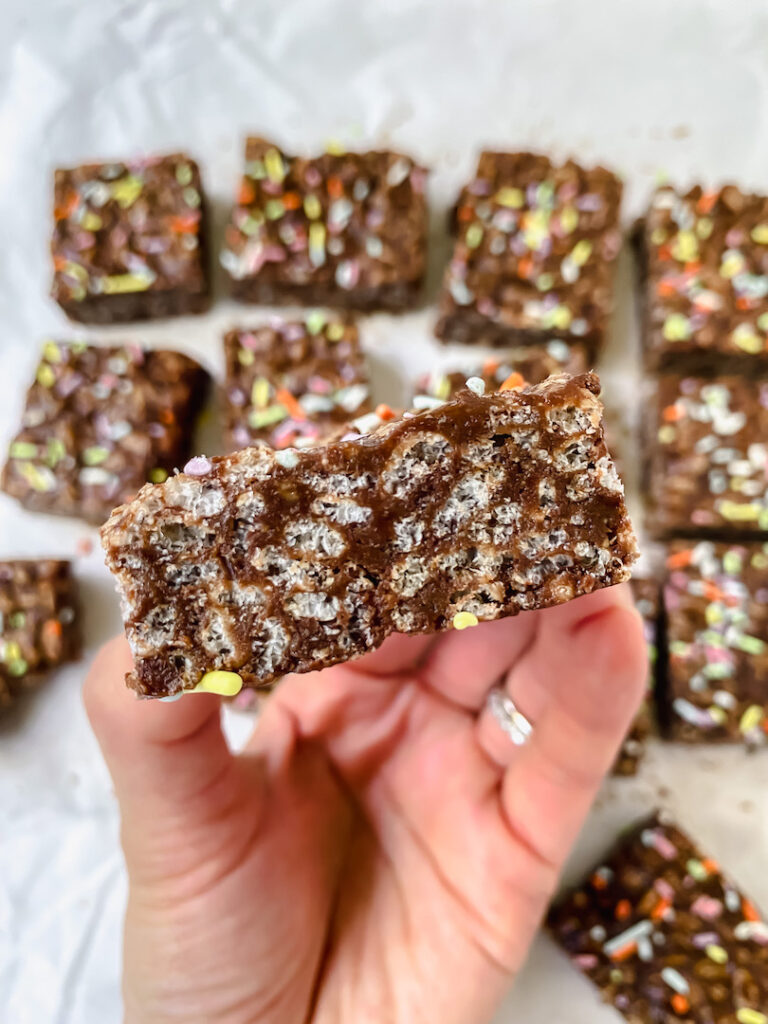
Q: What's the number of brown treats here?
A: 13